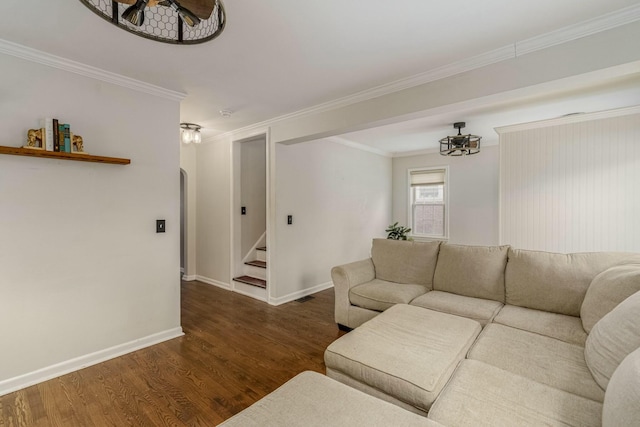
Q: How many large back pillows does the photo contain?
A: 6